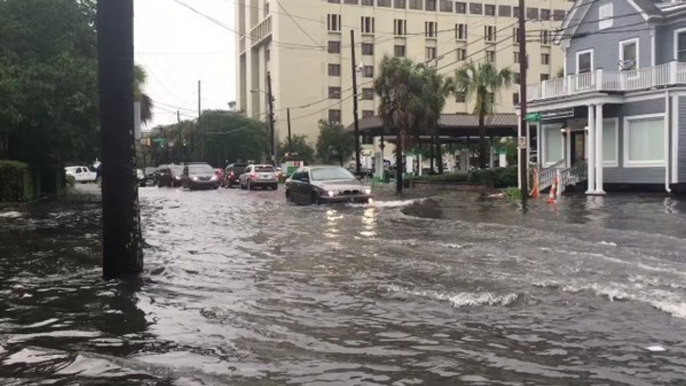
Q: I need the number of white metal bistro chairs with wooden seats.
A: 0